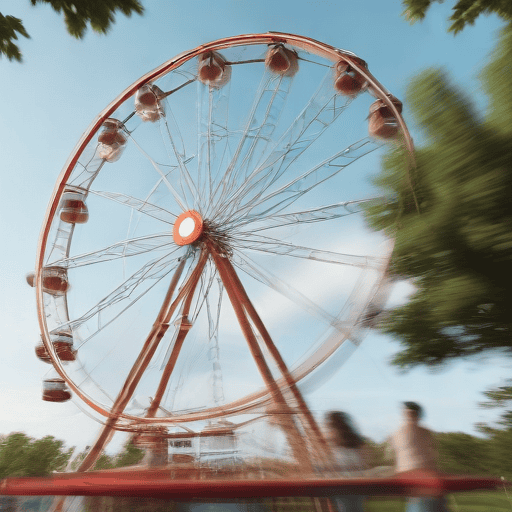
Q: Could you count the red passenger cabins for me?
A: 10